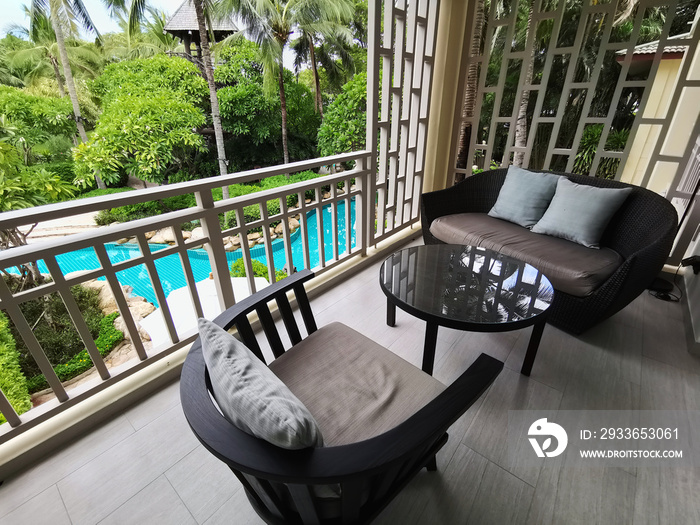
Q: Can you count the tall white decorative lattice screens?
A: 2